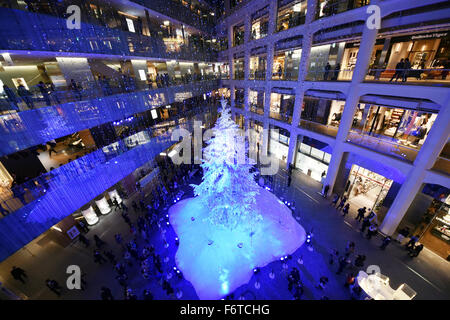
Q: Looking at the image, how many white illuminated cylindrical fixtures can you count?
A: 3